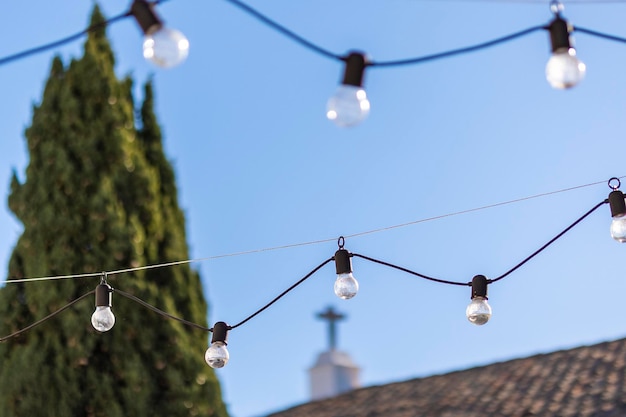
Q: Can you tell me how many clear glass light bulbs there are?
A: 8